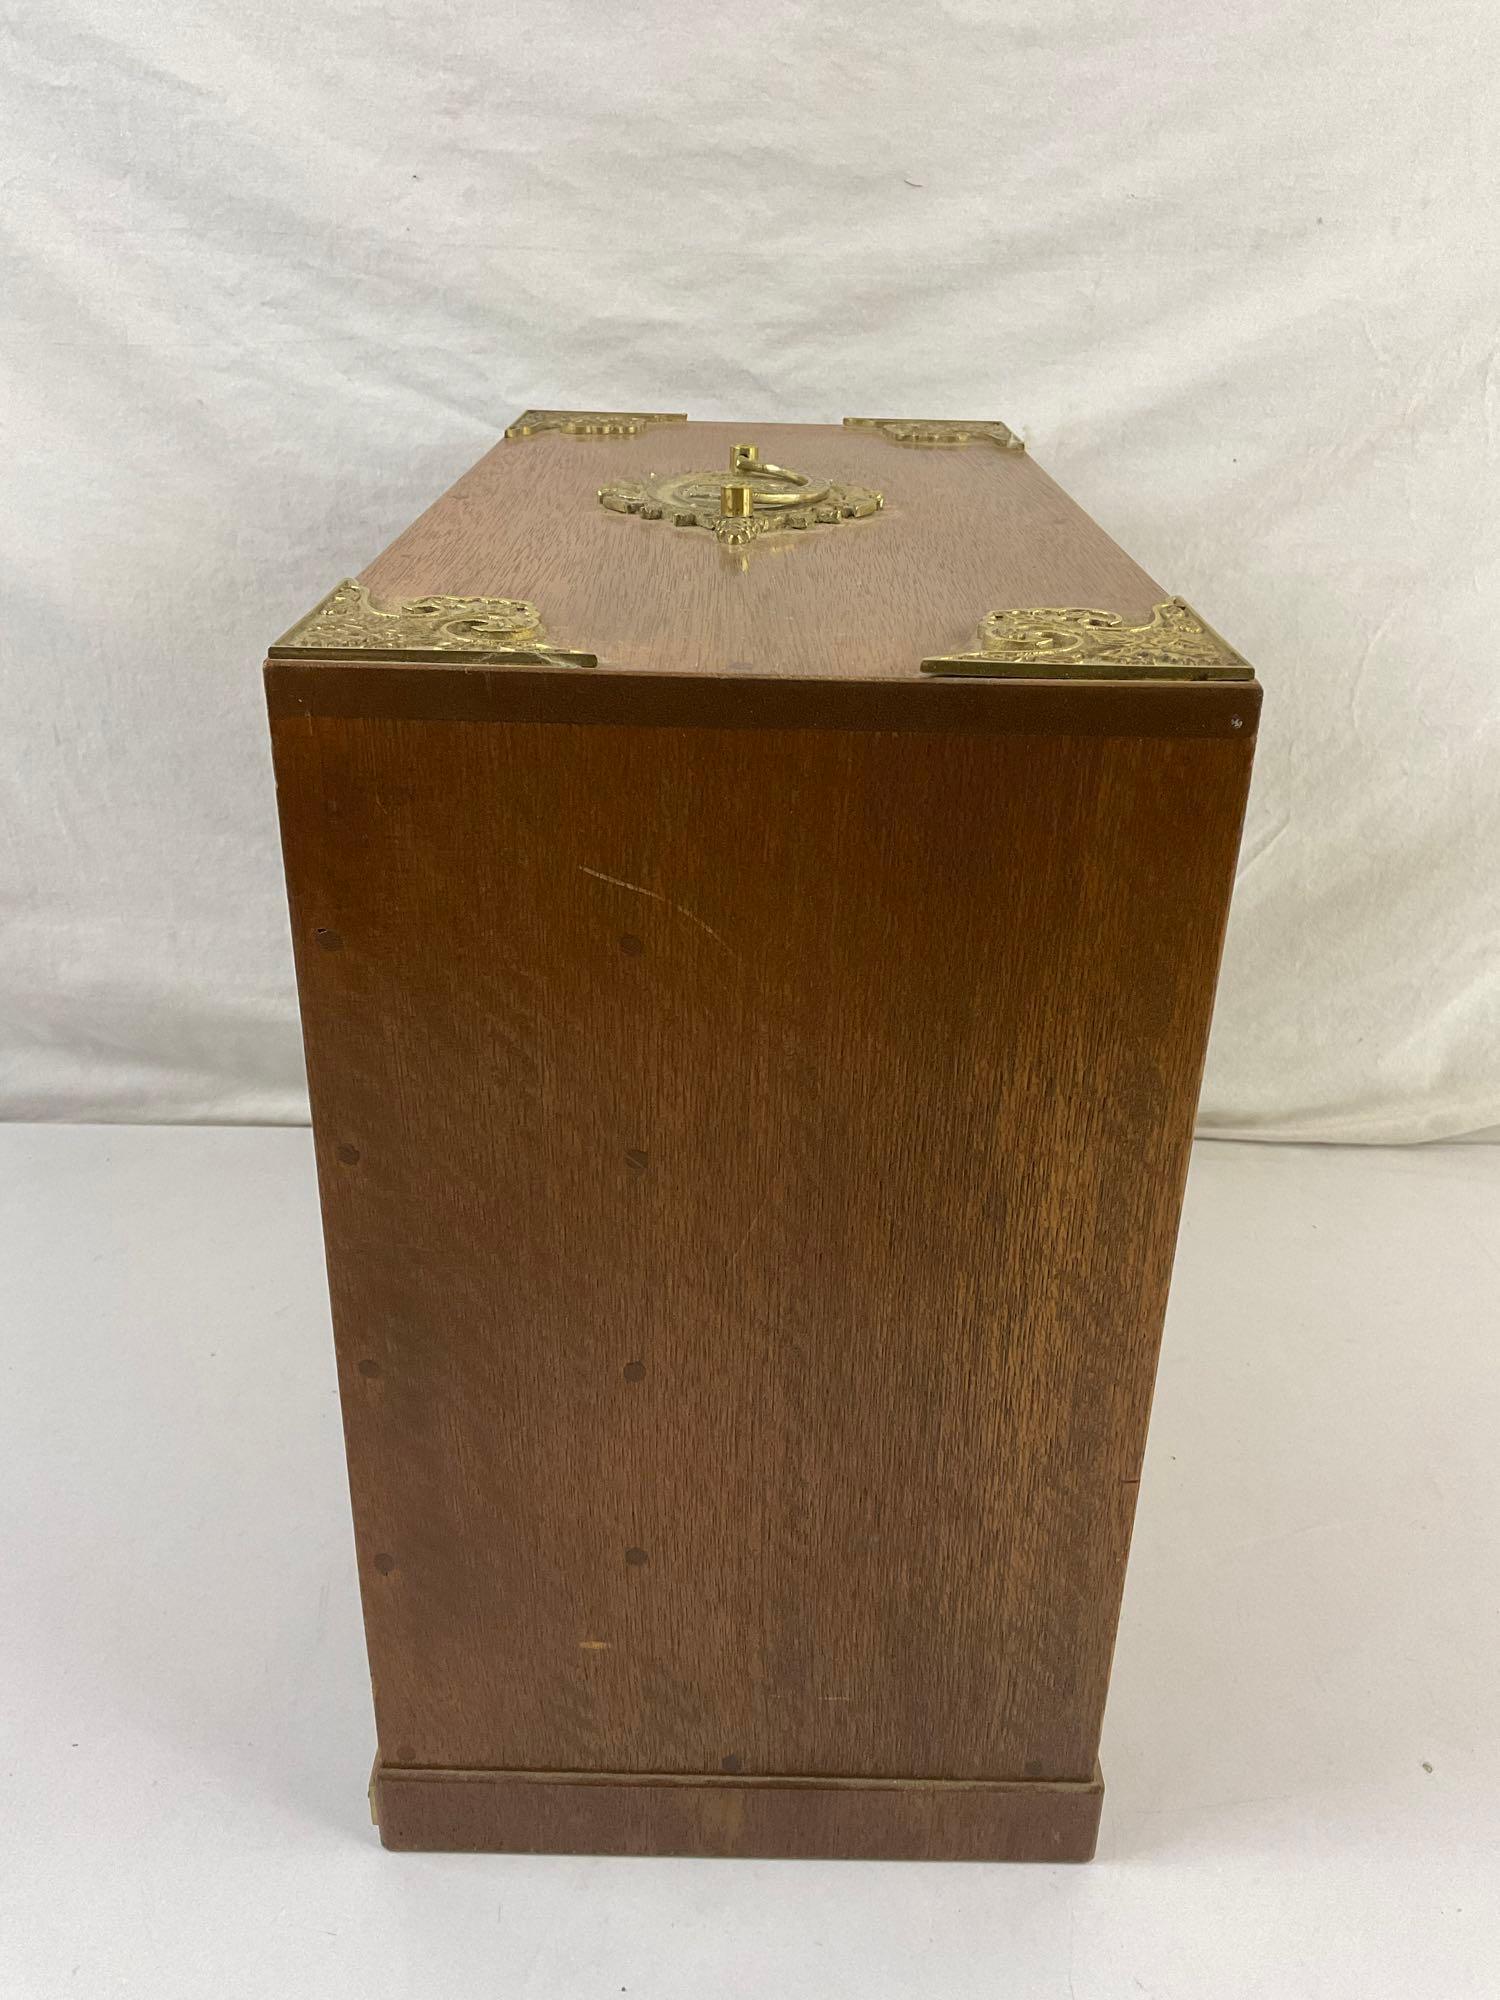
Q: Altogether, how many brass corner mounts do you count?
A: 4